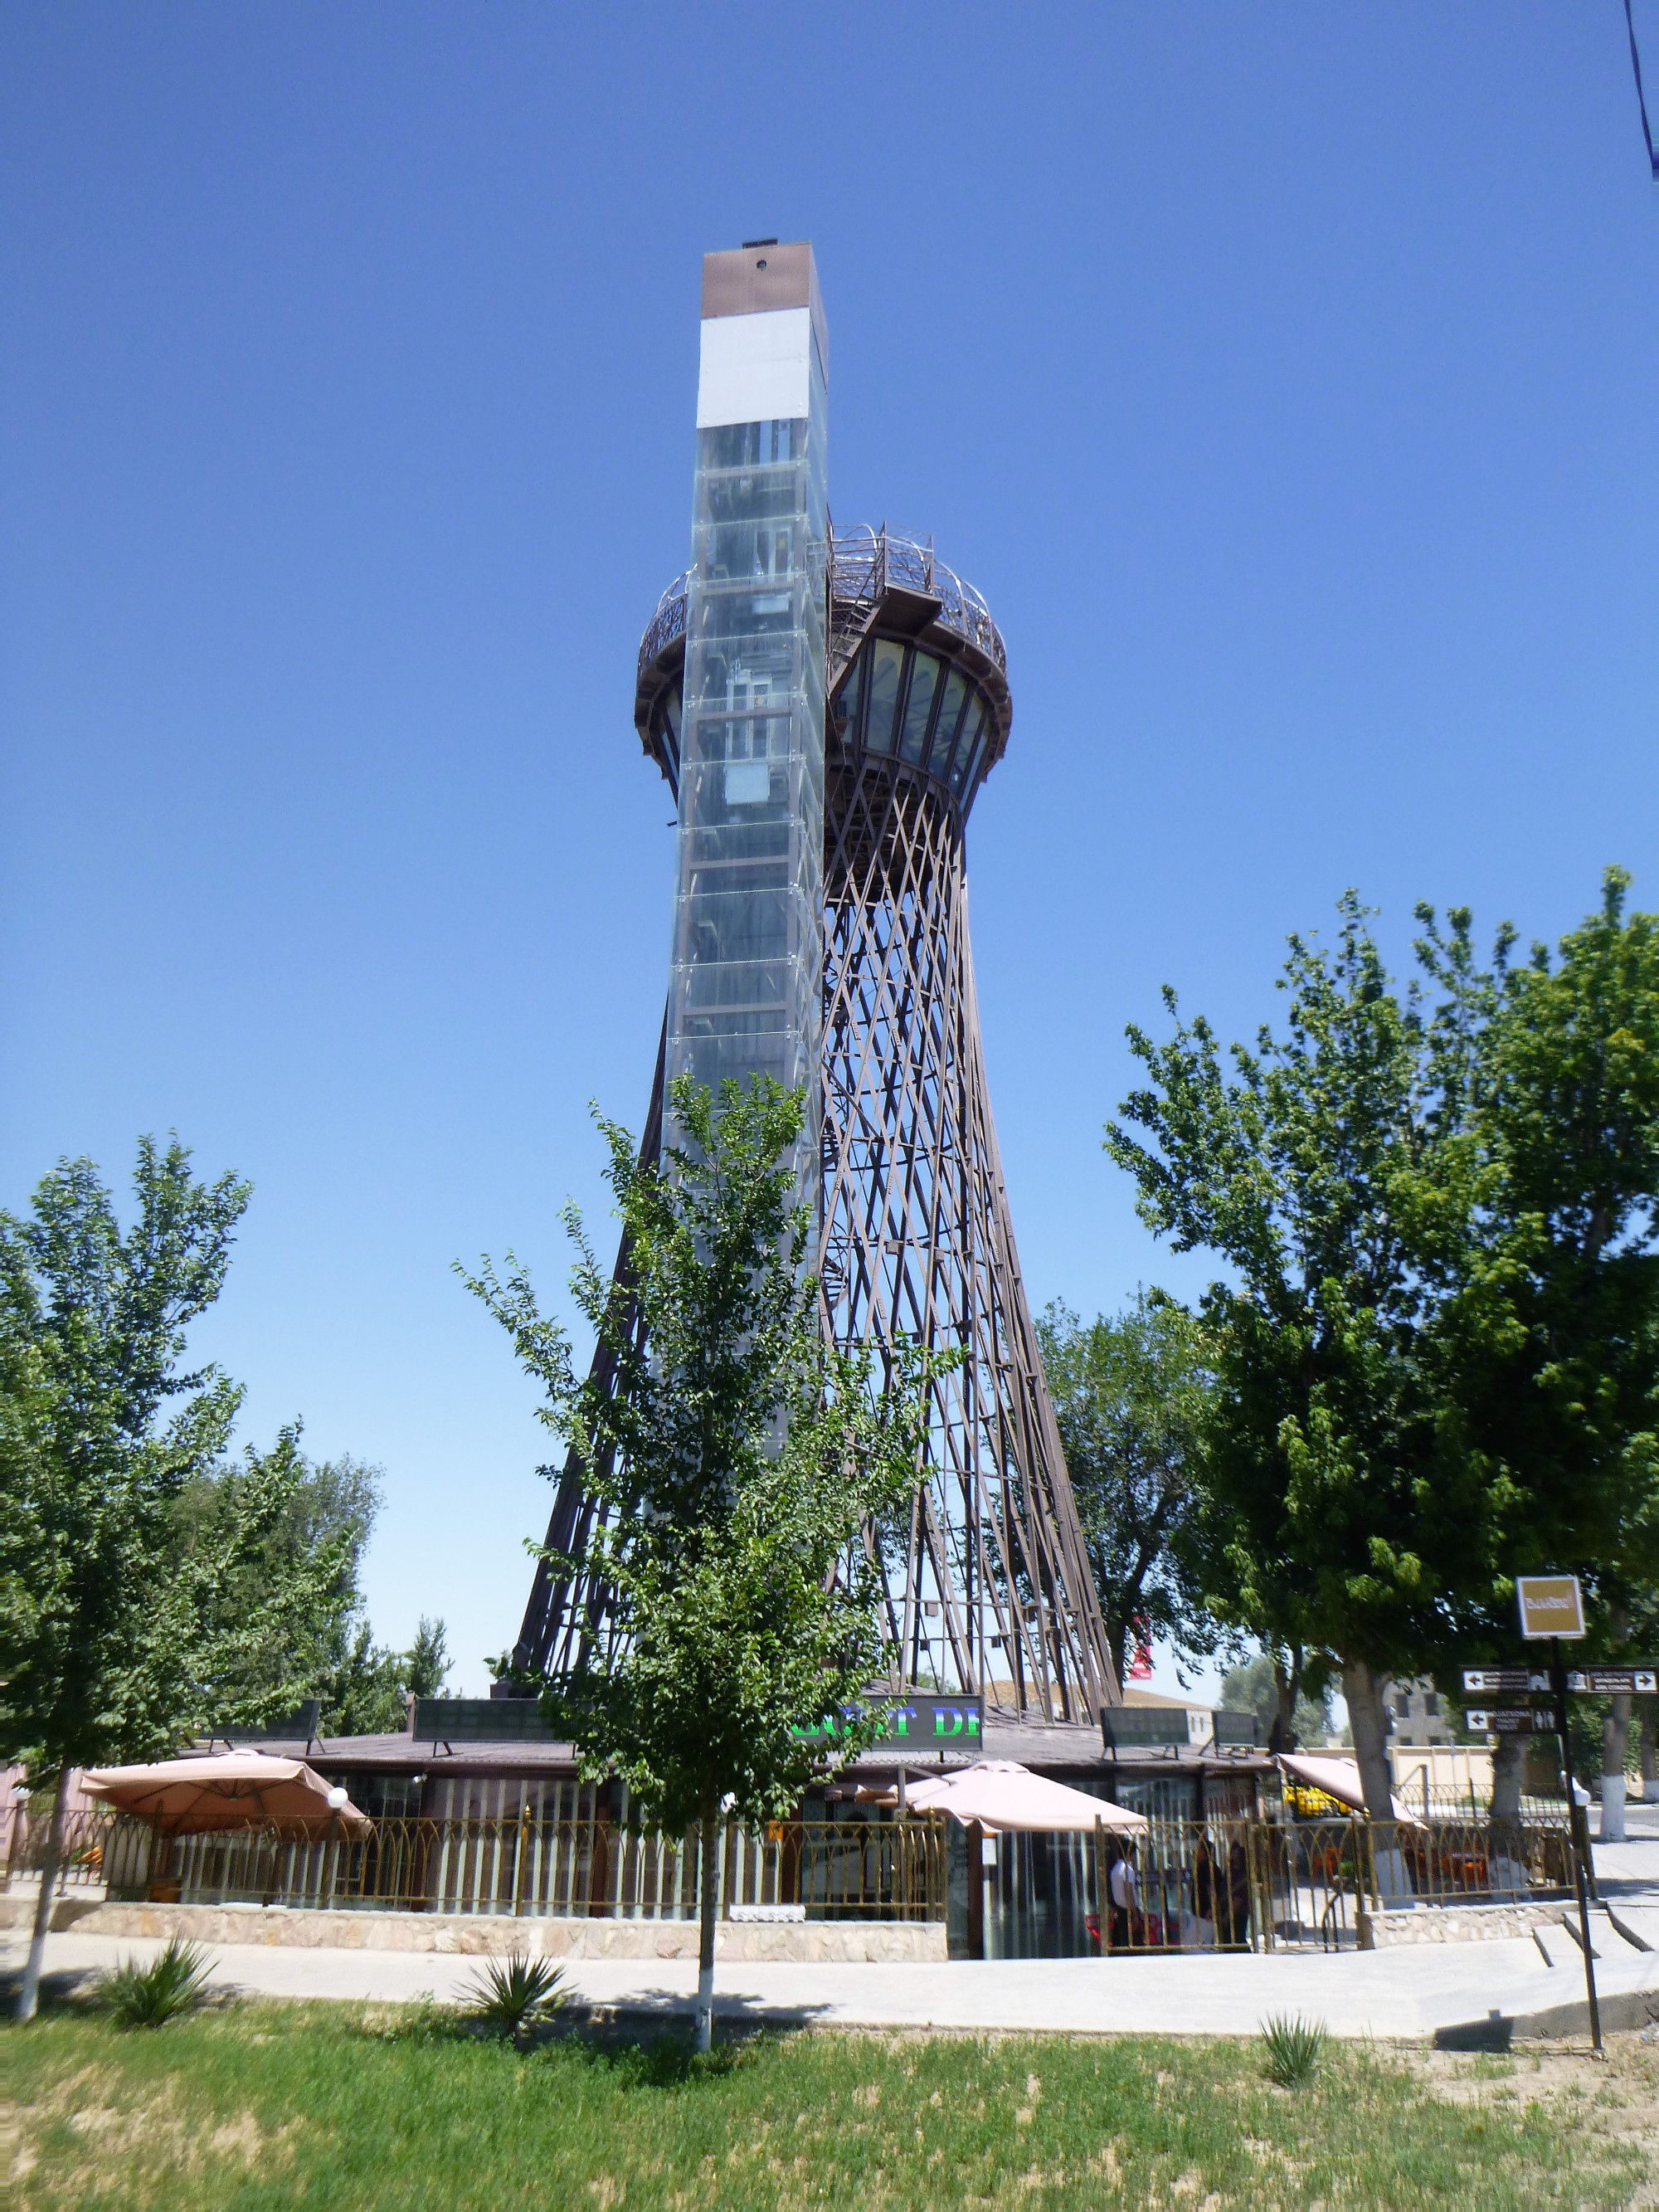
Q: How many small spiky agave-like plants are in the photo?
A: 3